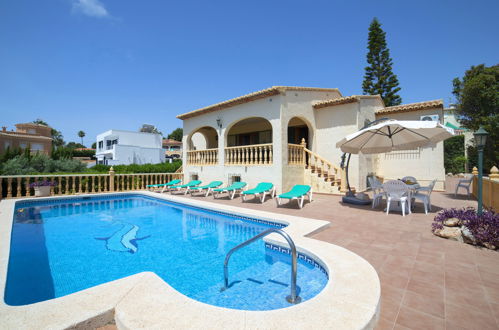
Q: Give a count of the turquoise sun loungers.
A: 6